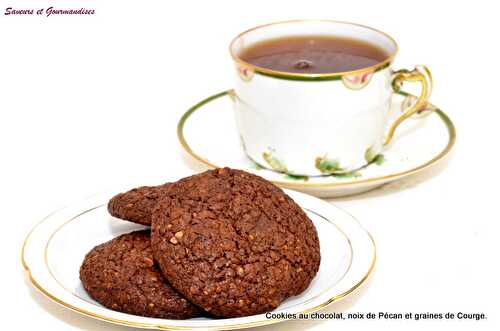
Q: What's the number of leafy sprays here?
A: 3